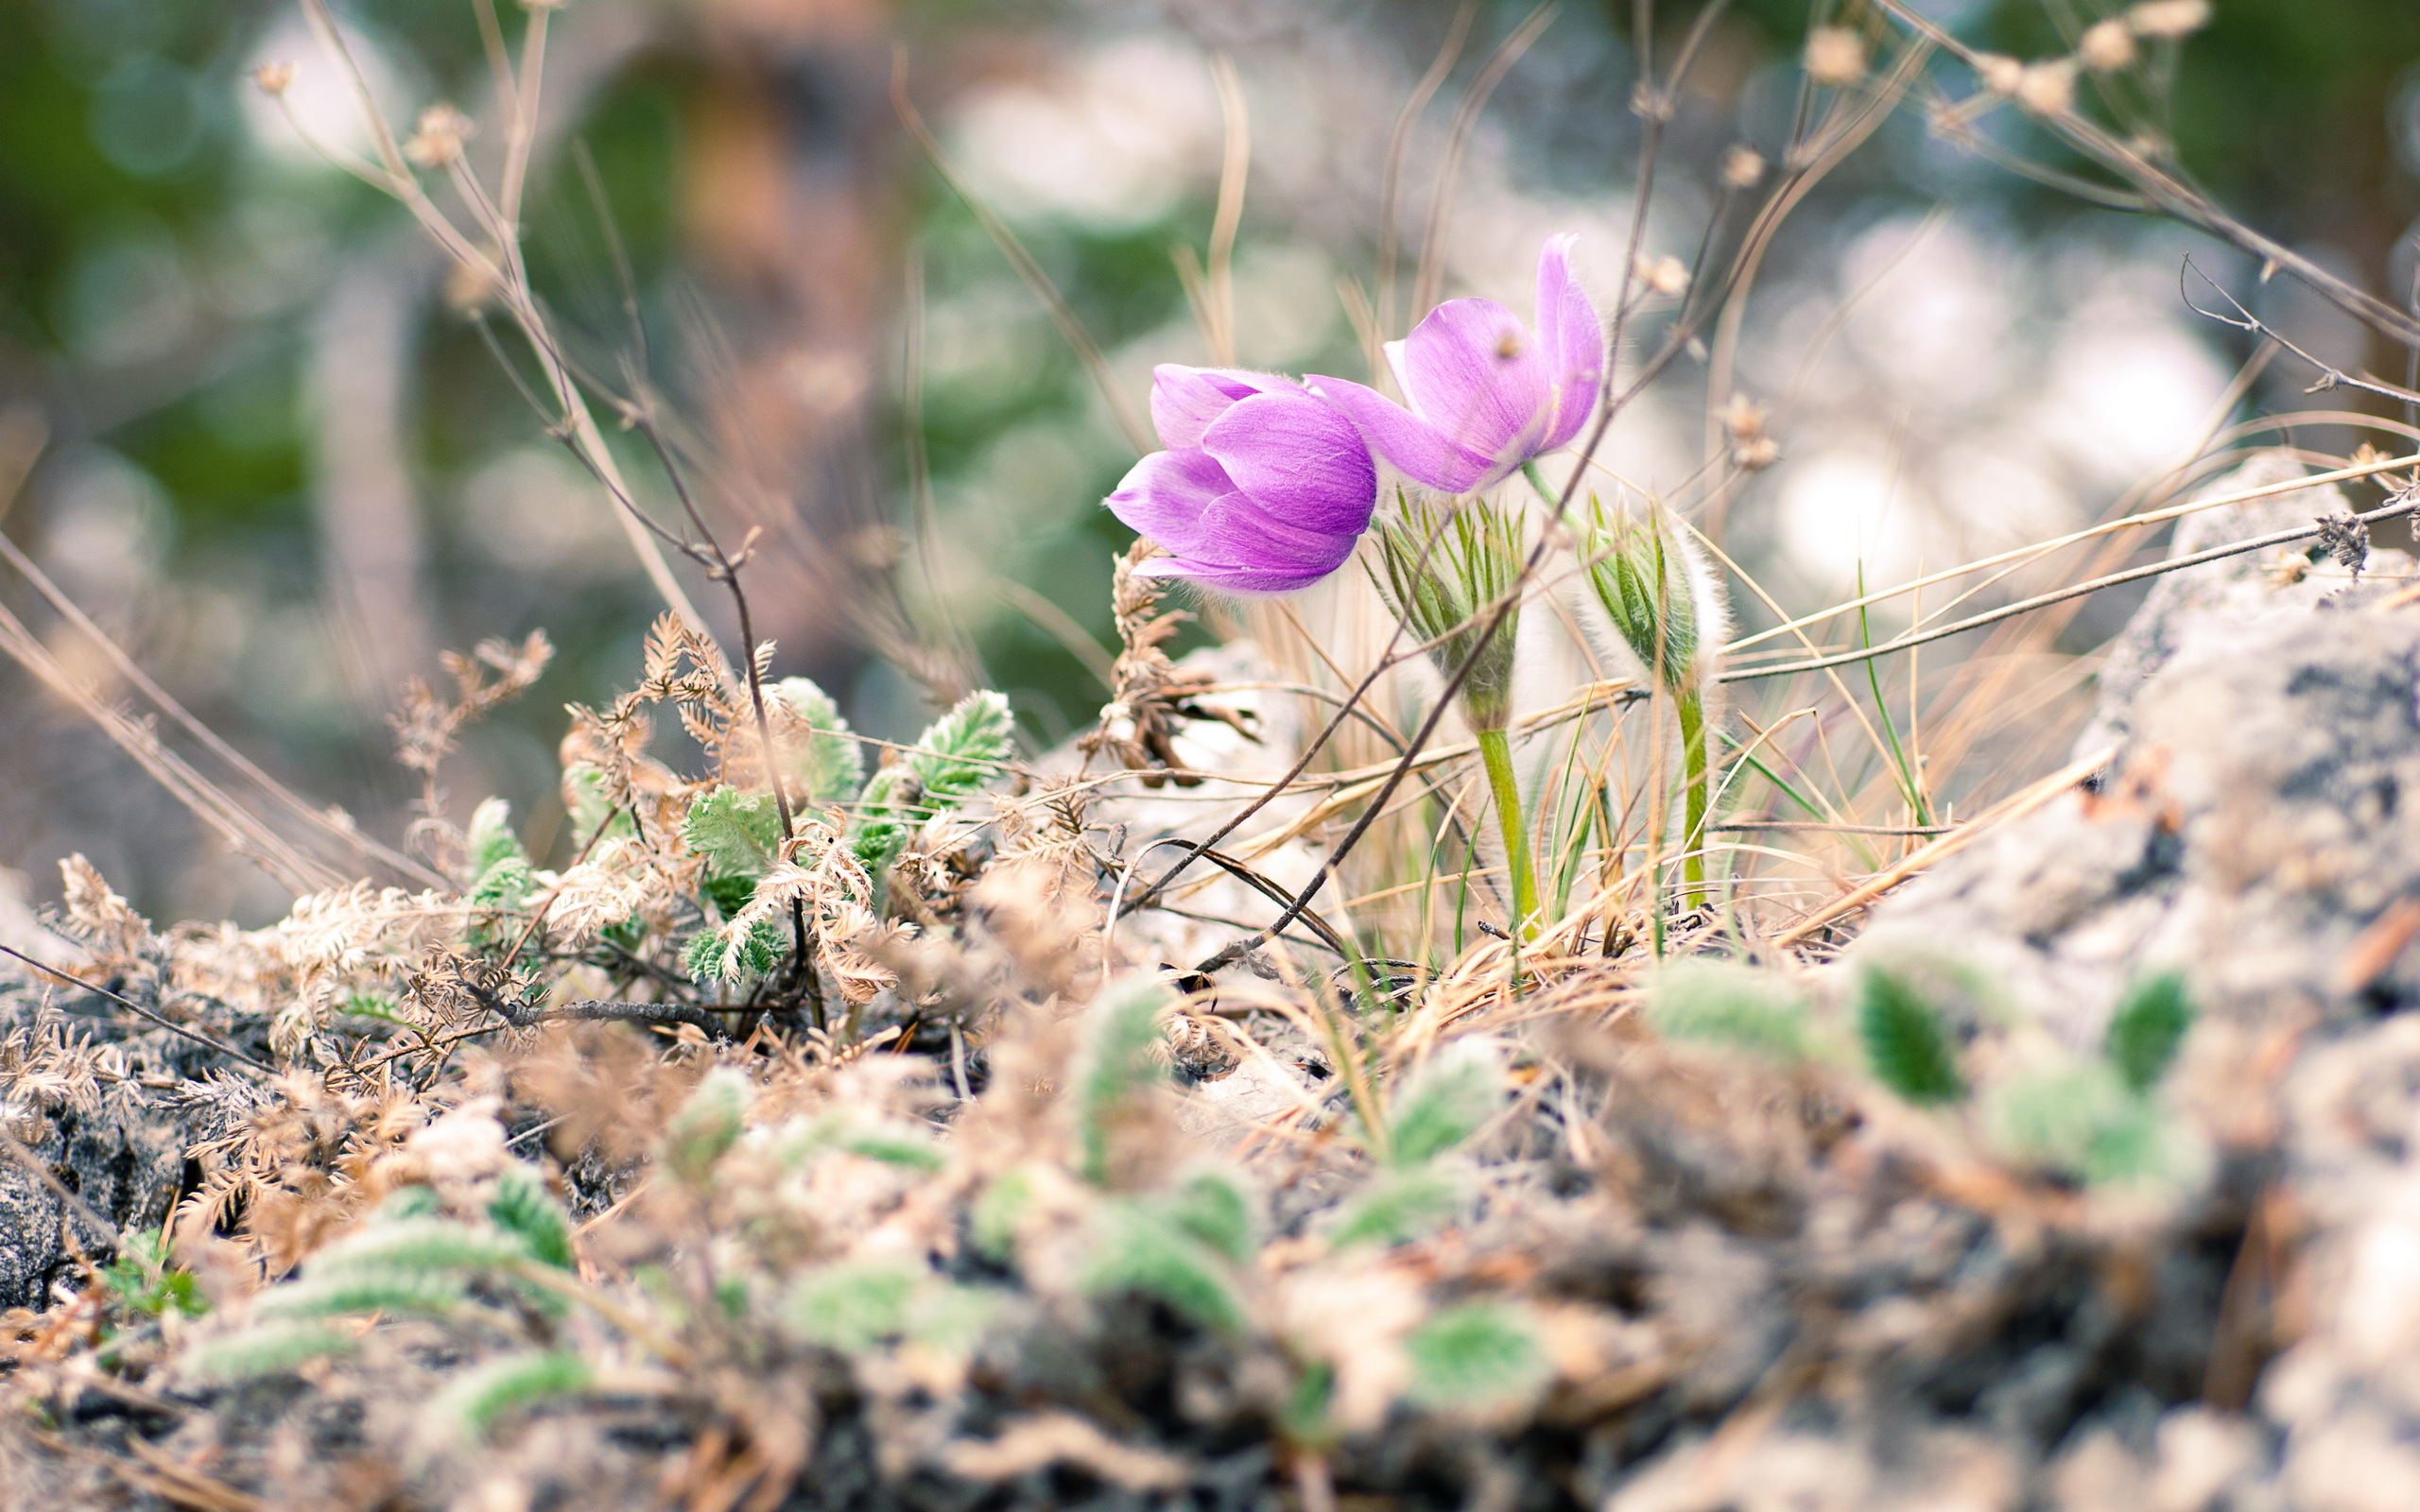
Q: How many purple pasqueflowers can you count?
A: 2